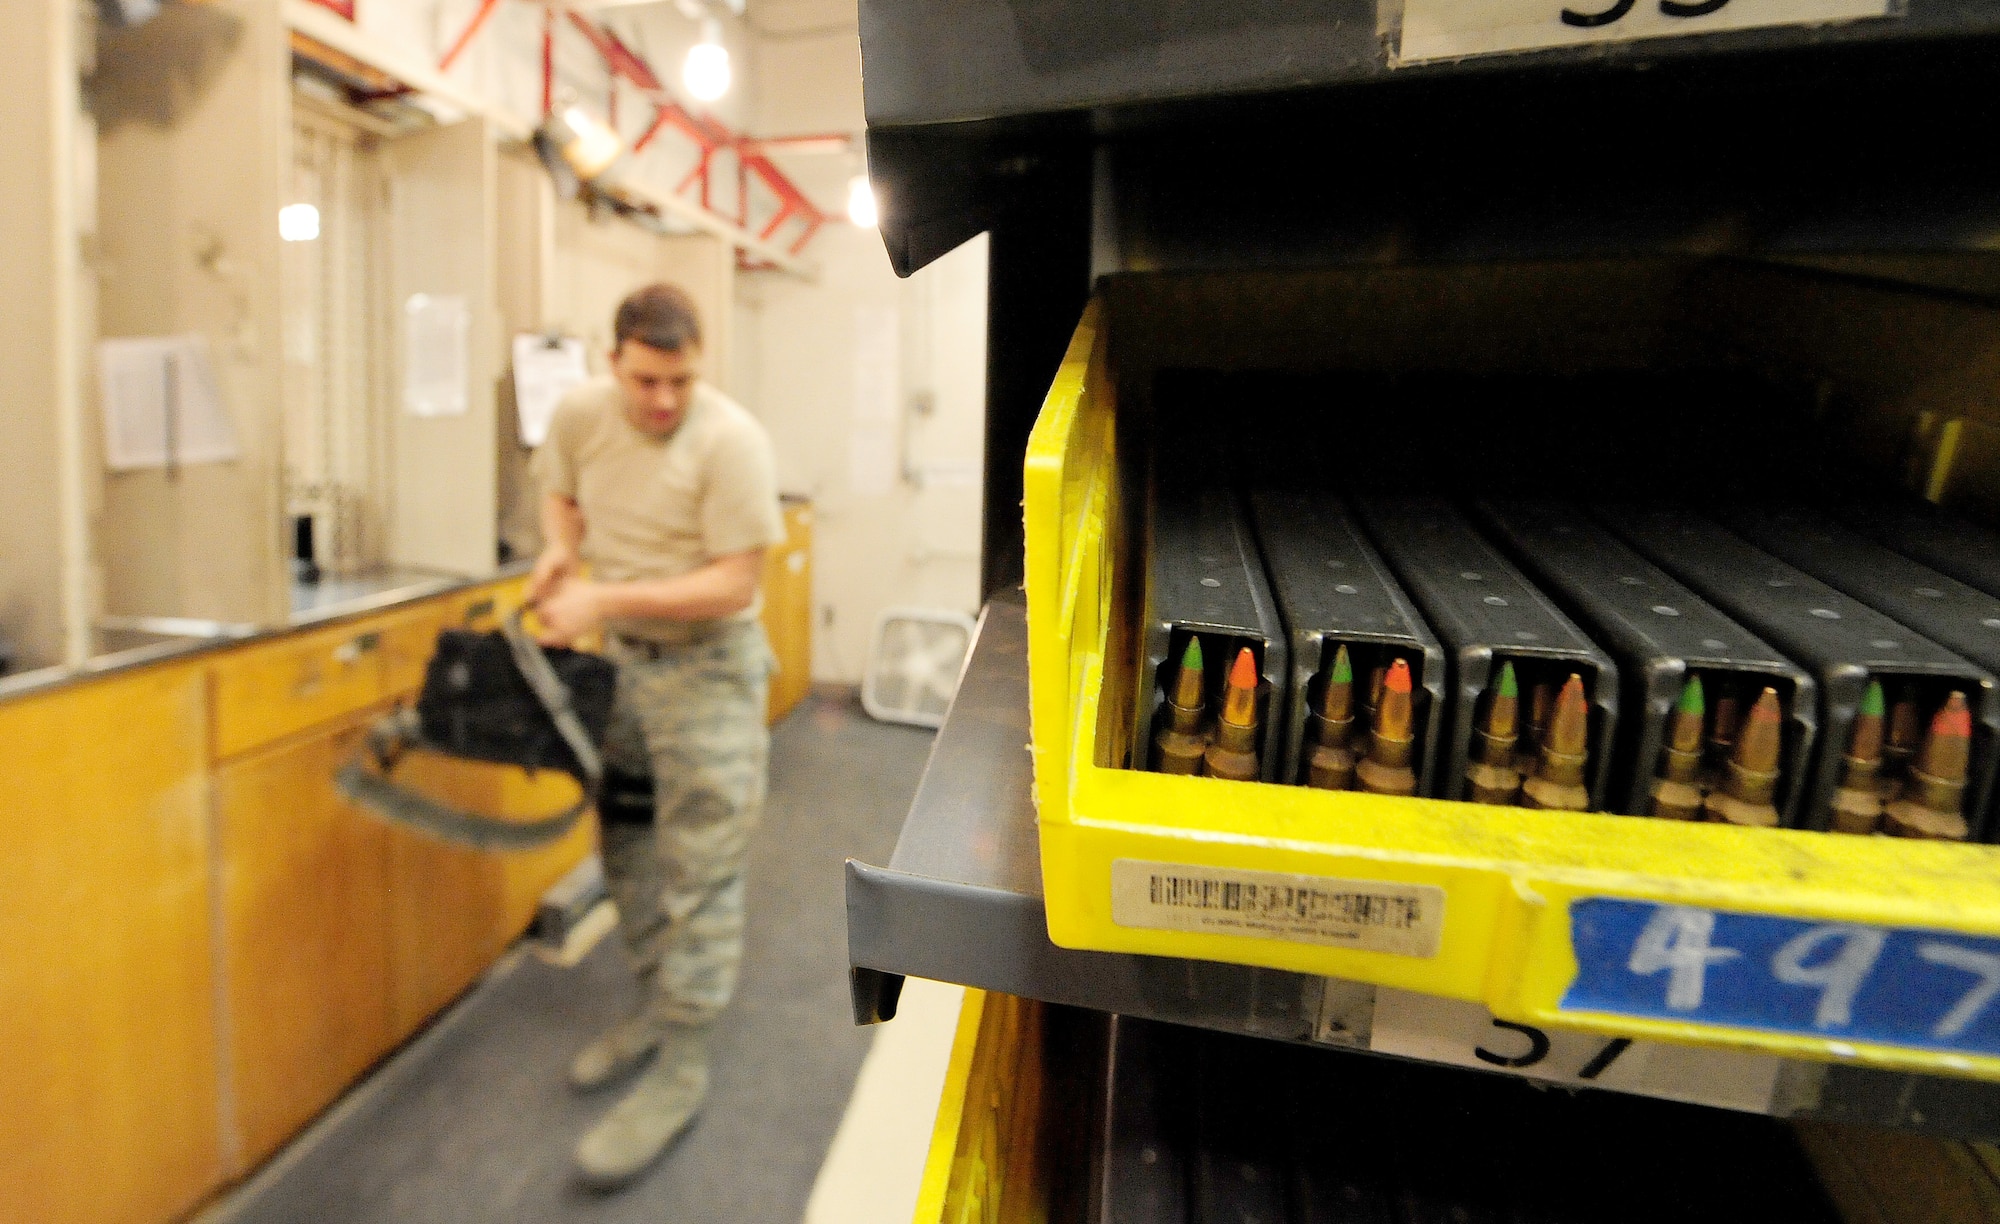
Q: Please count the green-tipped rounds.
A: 5